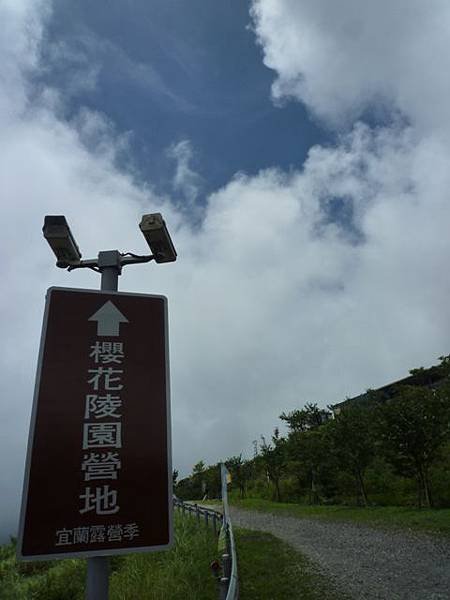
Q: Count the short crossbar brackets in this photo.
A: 2